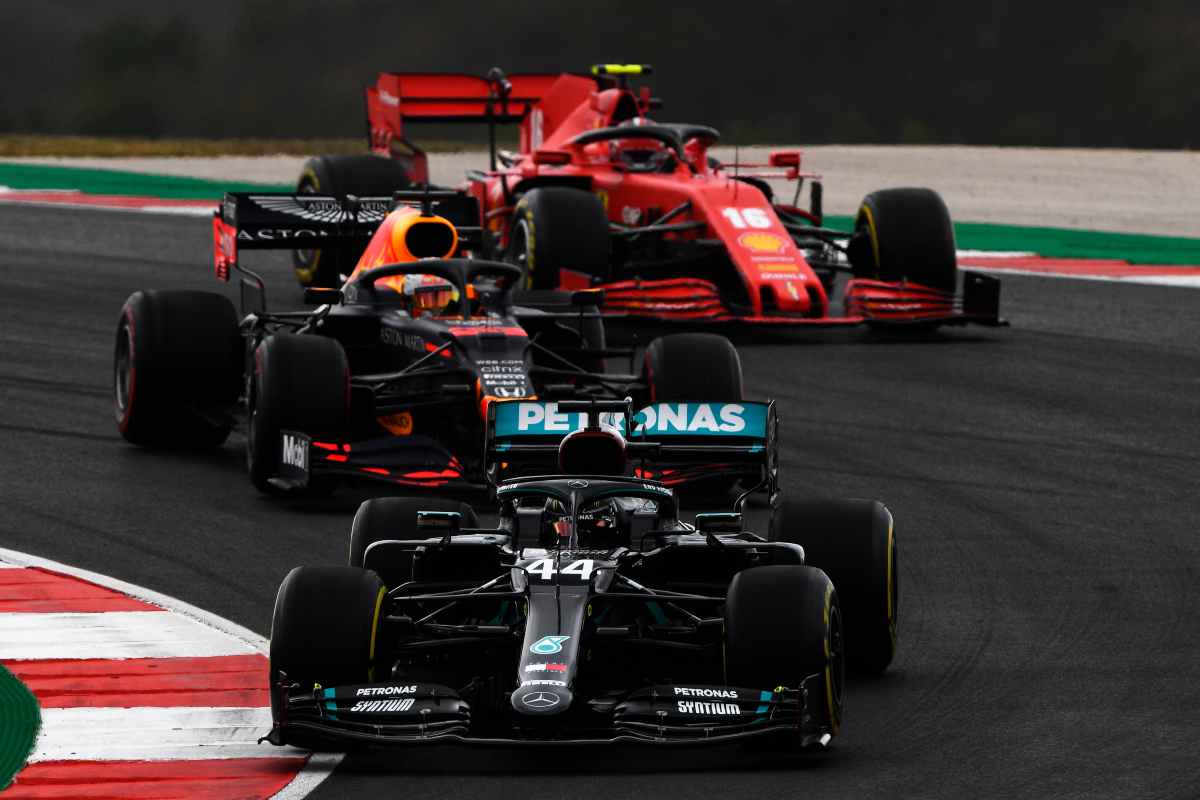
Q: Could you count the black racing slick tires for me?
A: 11